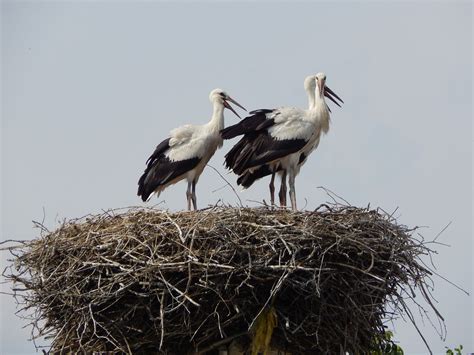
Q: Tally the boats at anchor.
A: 0